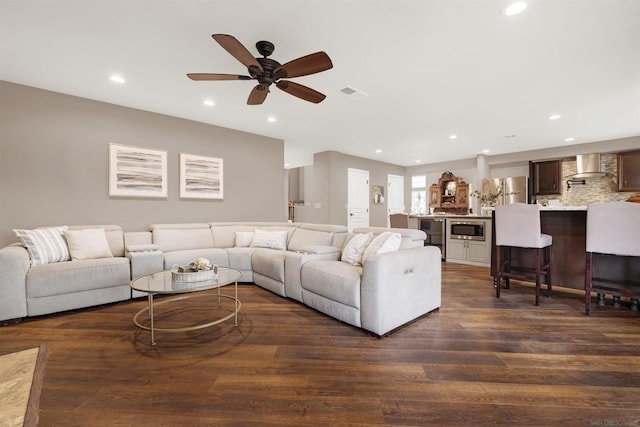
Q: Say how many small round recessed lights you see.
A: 10